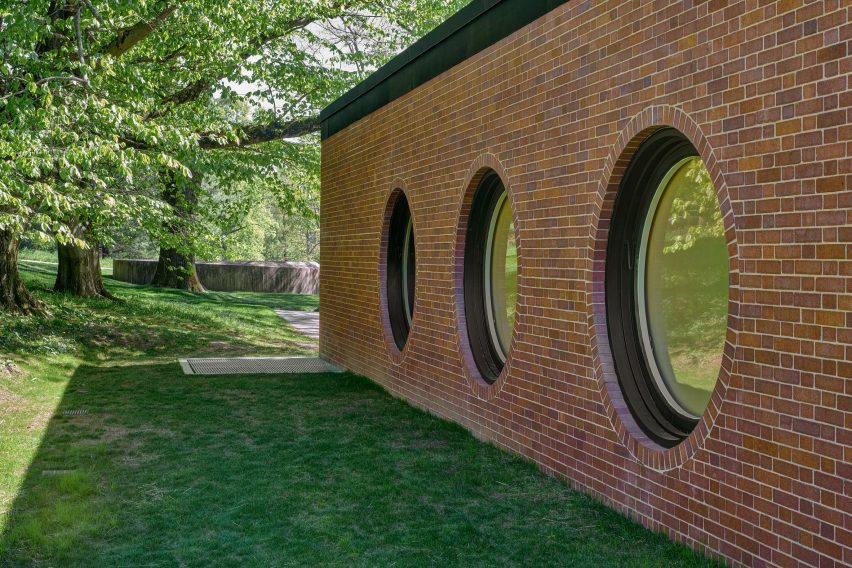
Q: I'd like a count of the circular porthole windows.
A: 3